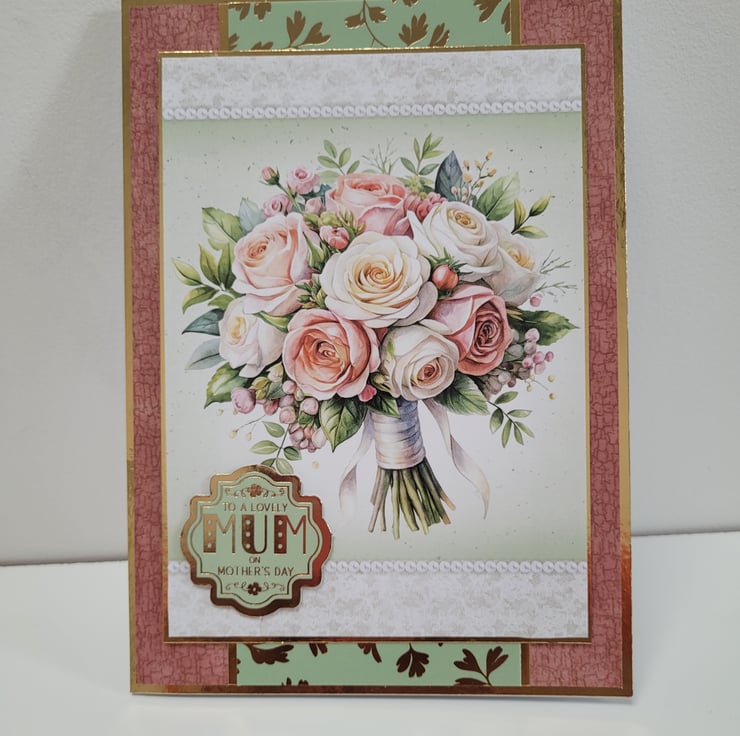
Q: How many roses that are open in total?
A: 9